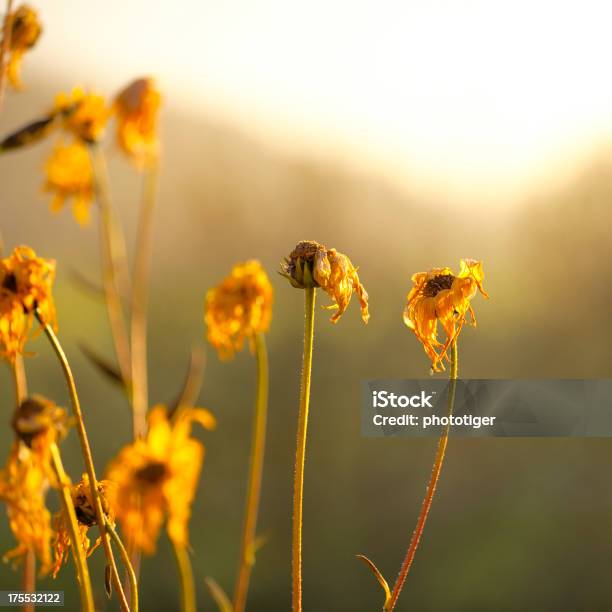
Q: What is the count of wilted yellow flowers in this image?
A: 11